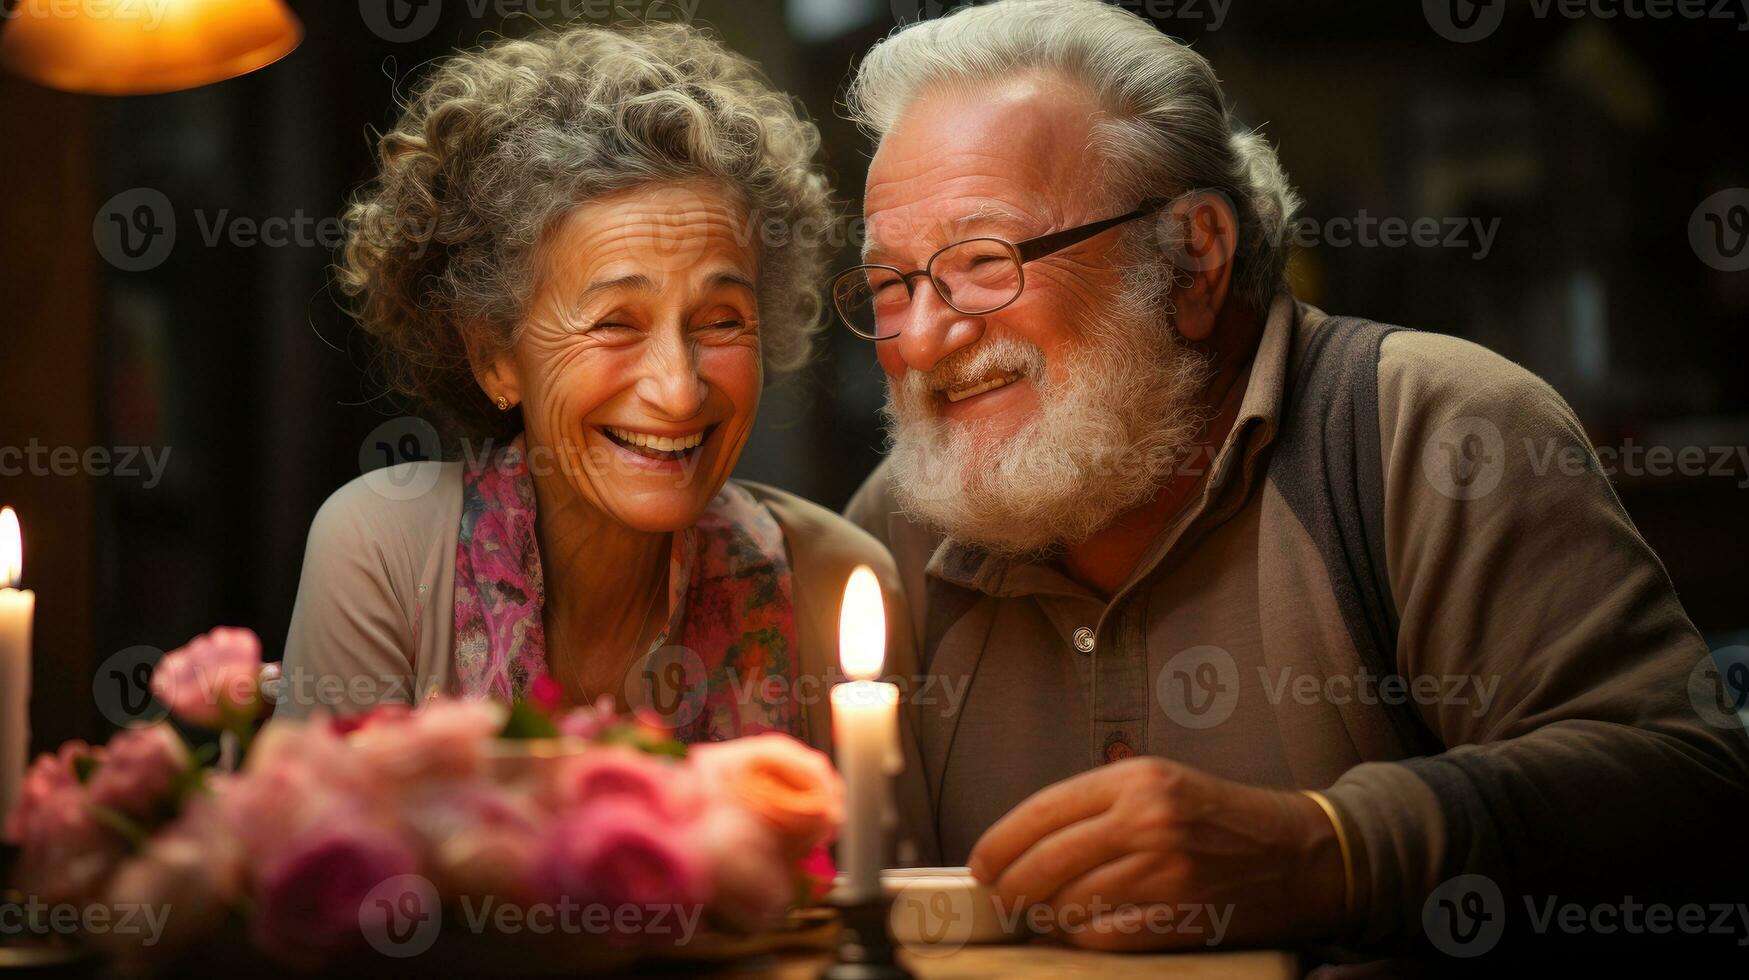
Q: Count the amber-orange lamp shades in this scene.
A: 1